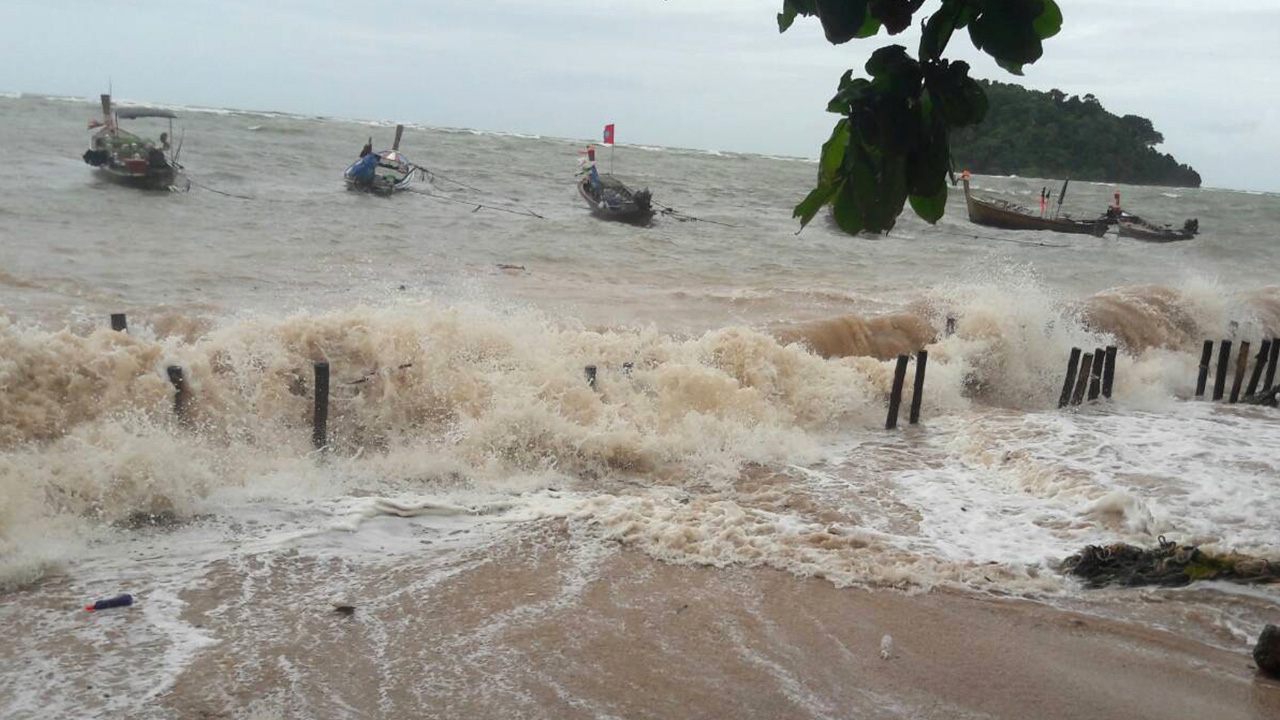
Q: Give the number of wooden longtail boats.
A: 5